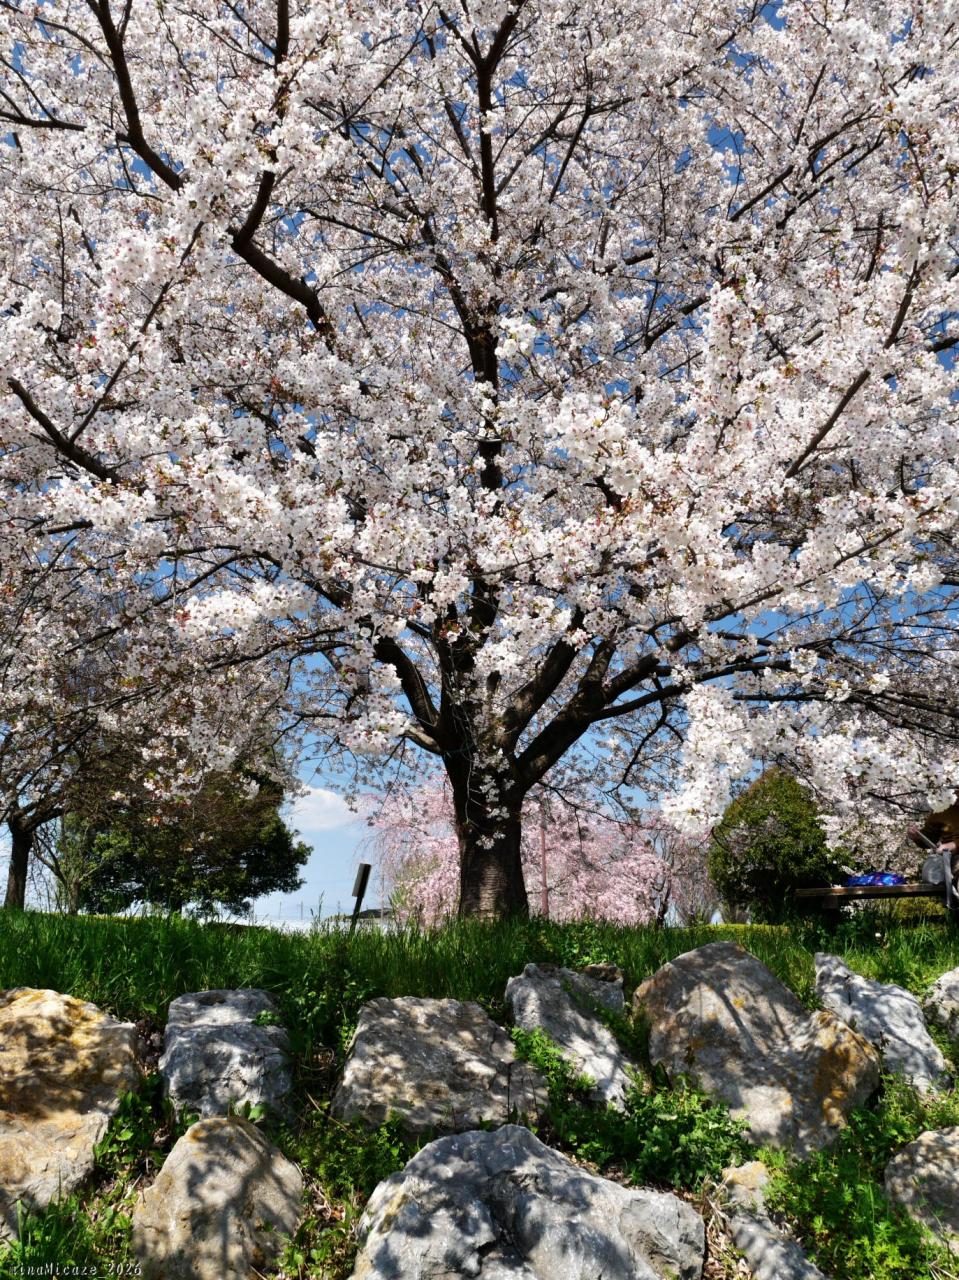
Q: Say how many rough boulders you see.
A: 11